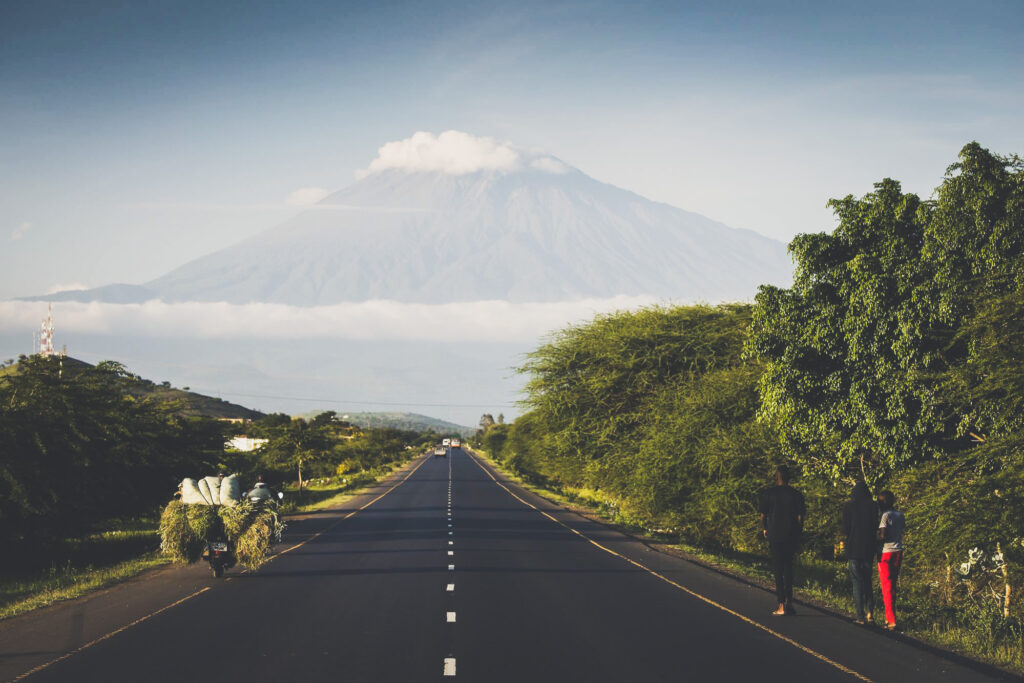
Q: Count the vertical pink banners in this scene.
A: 0